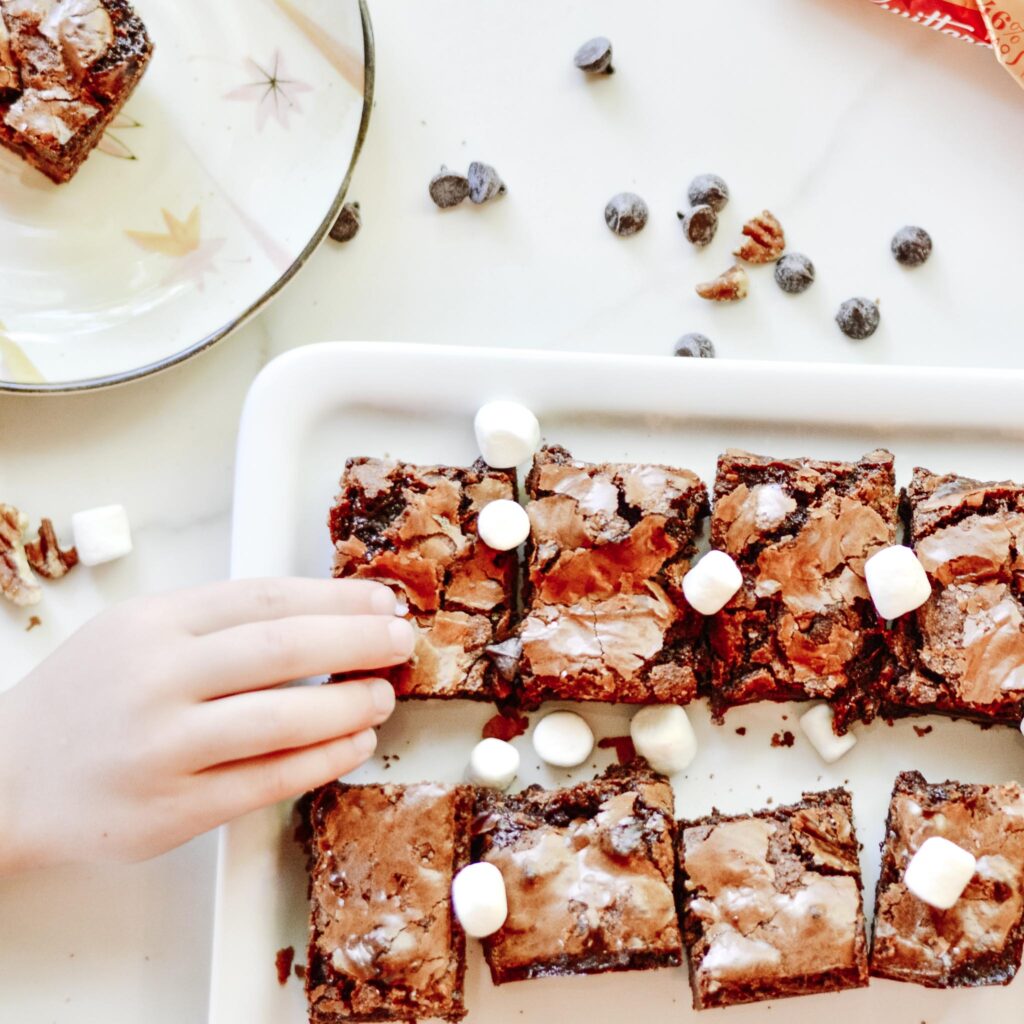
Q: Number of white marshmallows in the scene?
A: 11